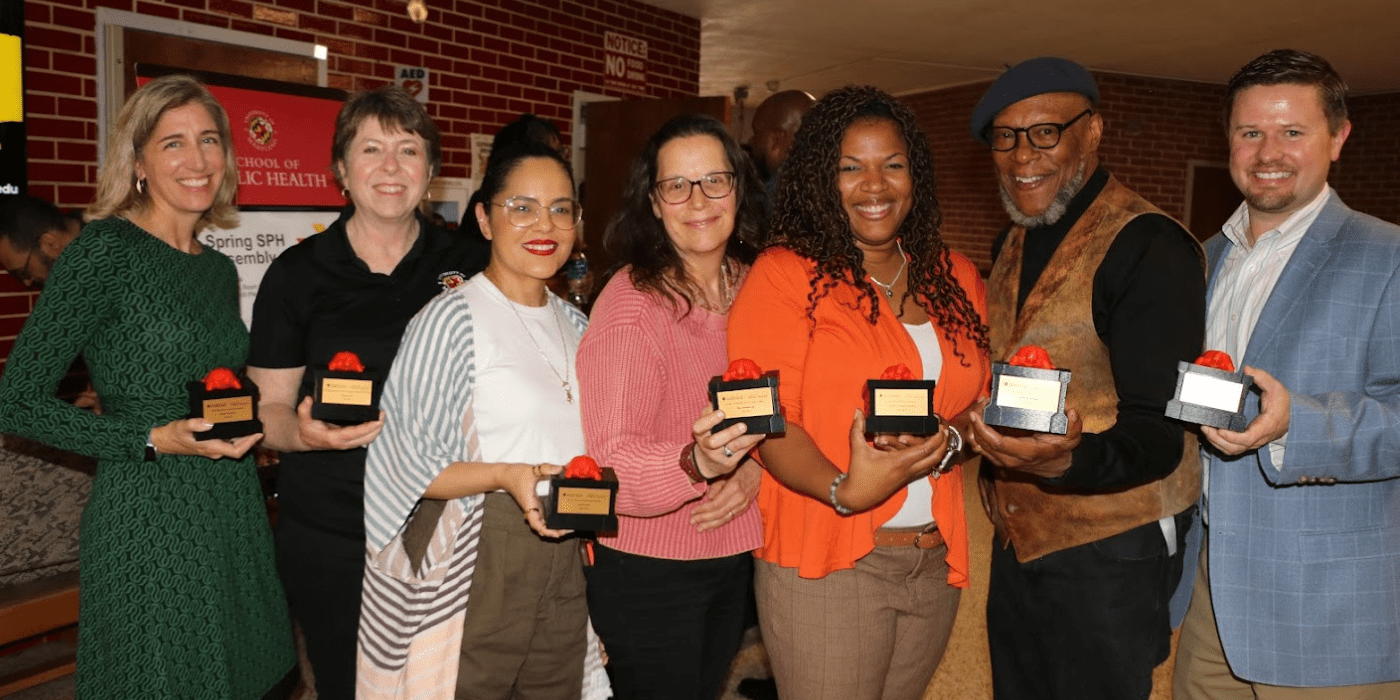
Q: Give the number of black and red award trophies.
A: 7